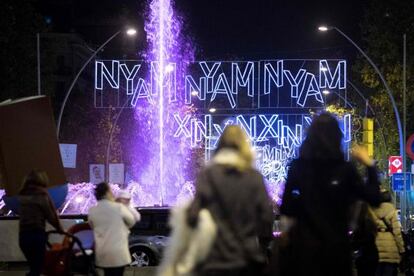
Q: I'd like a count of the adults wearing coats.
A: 5